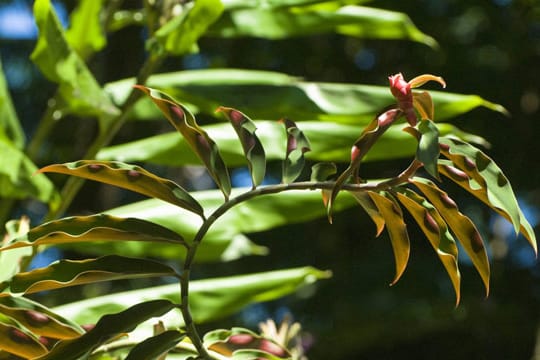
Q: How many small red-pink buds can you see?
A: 1